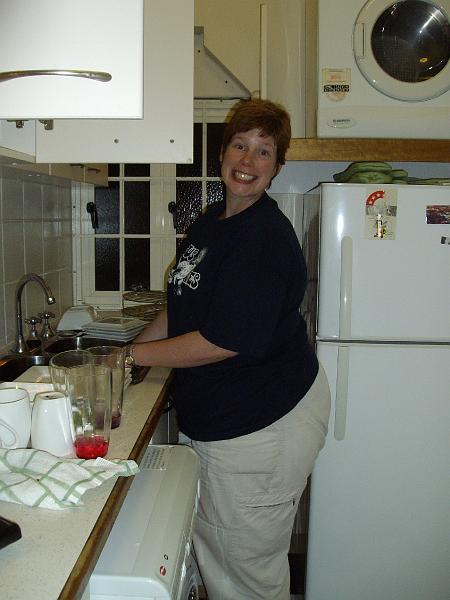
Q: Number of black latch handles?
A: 2